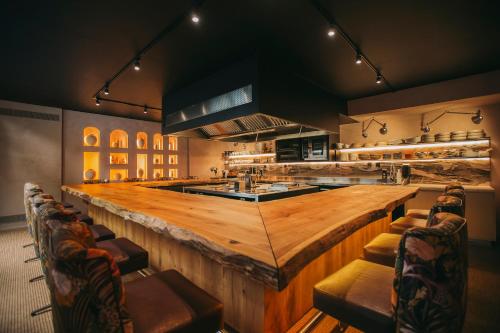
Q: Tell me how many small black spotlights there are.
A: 8